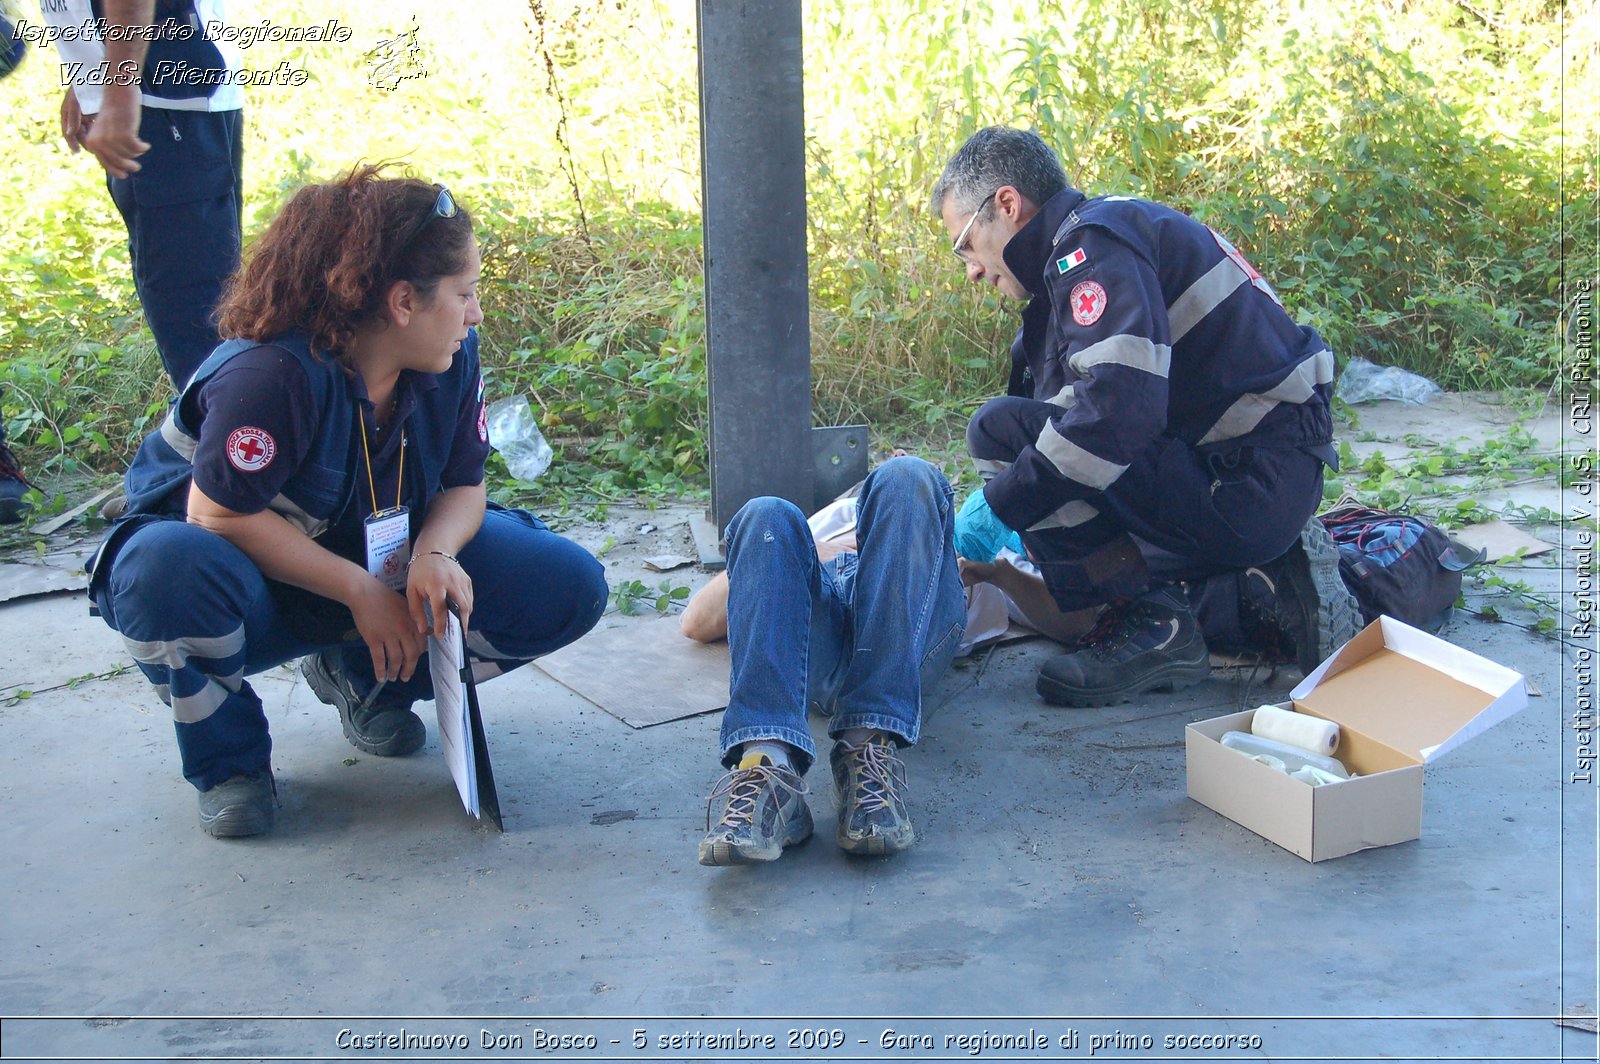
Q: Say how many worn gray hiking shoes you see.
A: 2